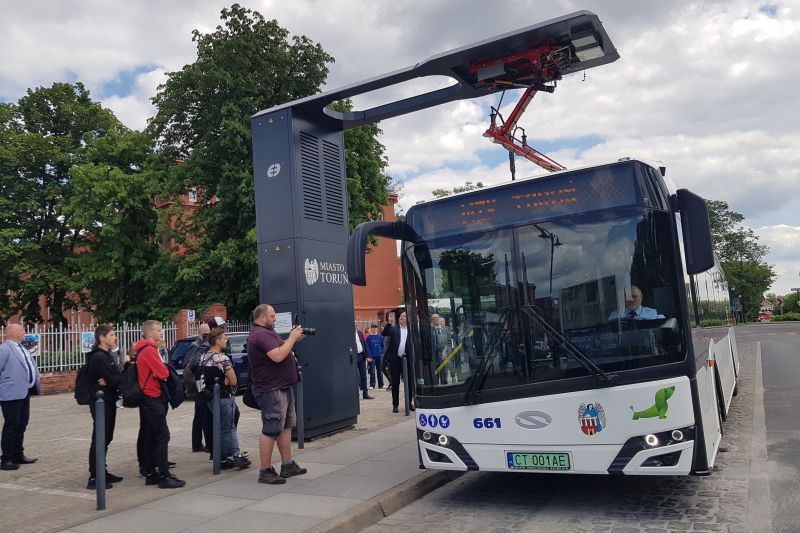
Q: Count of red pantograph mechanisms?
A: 1